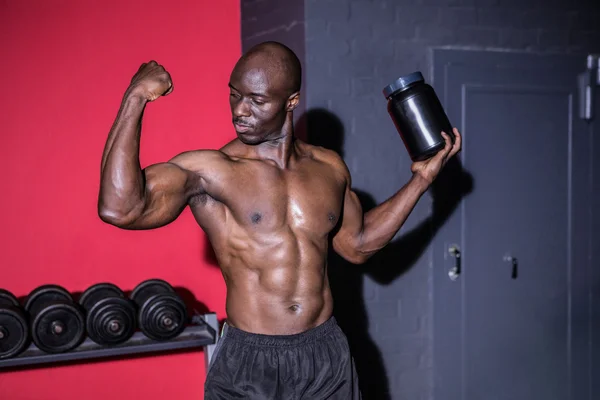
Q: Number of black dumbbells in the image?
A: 4